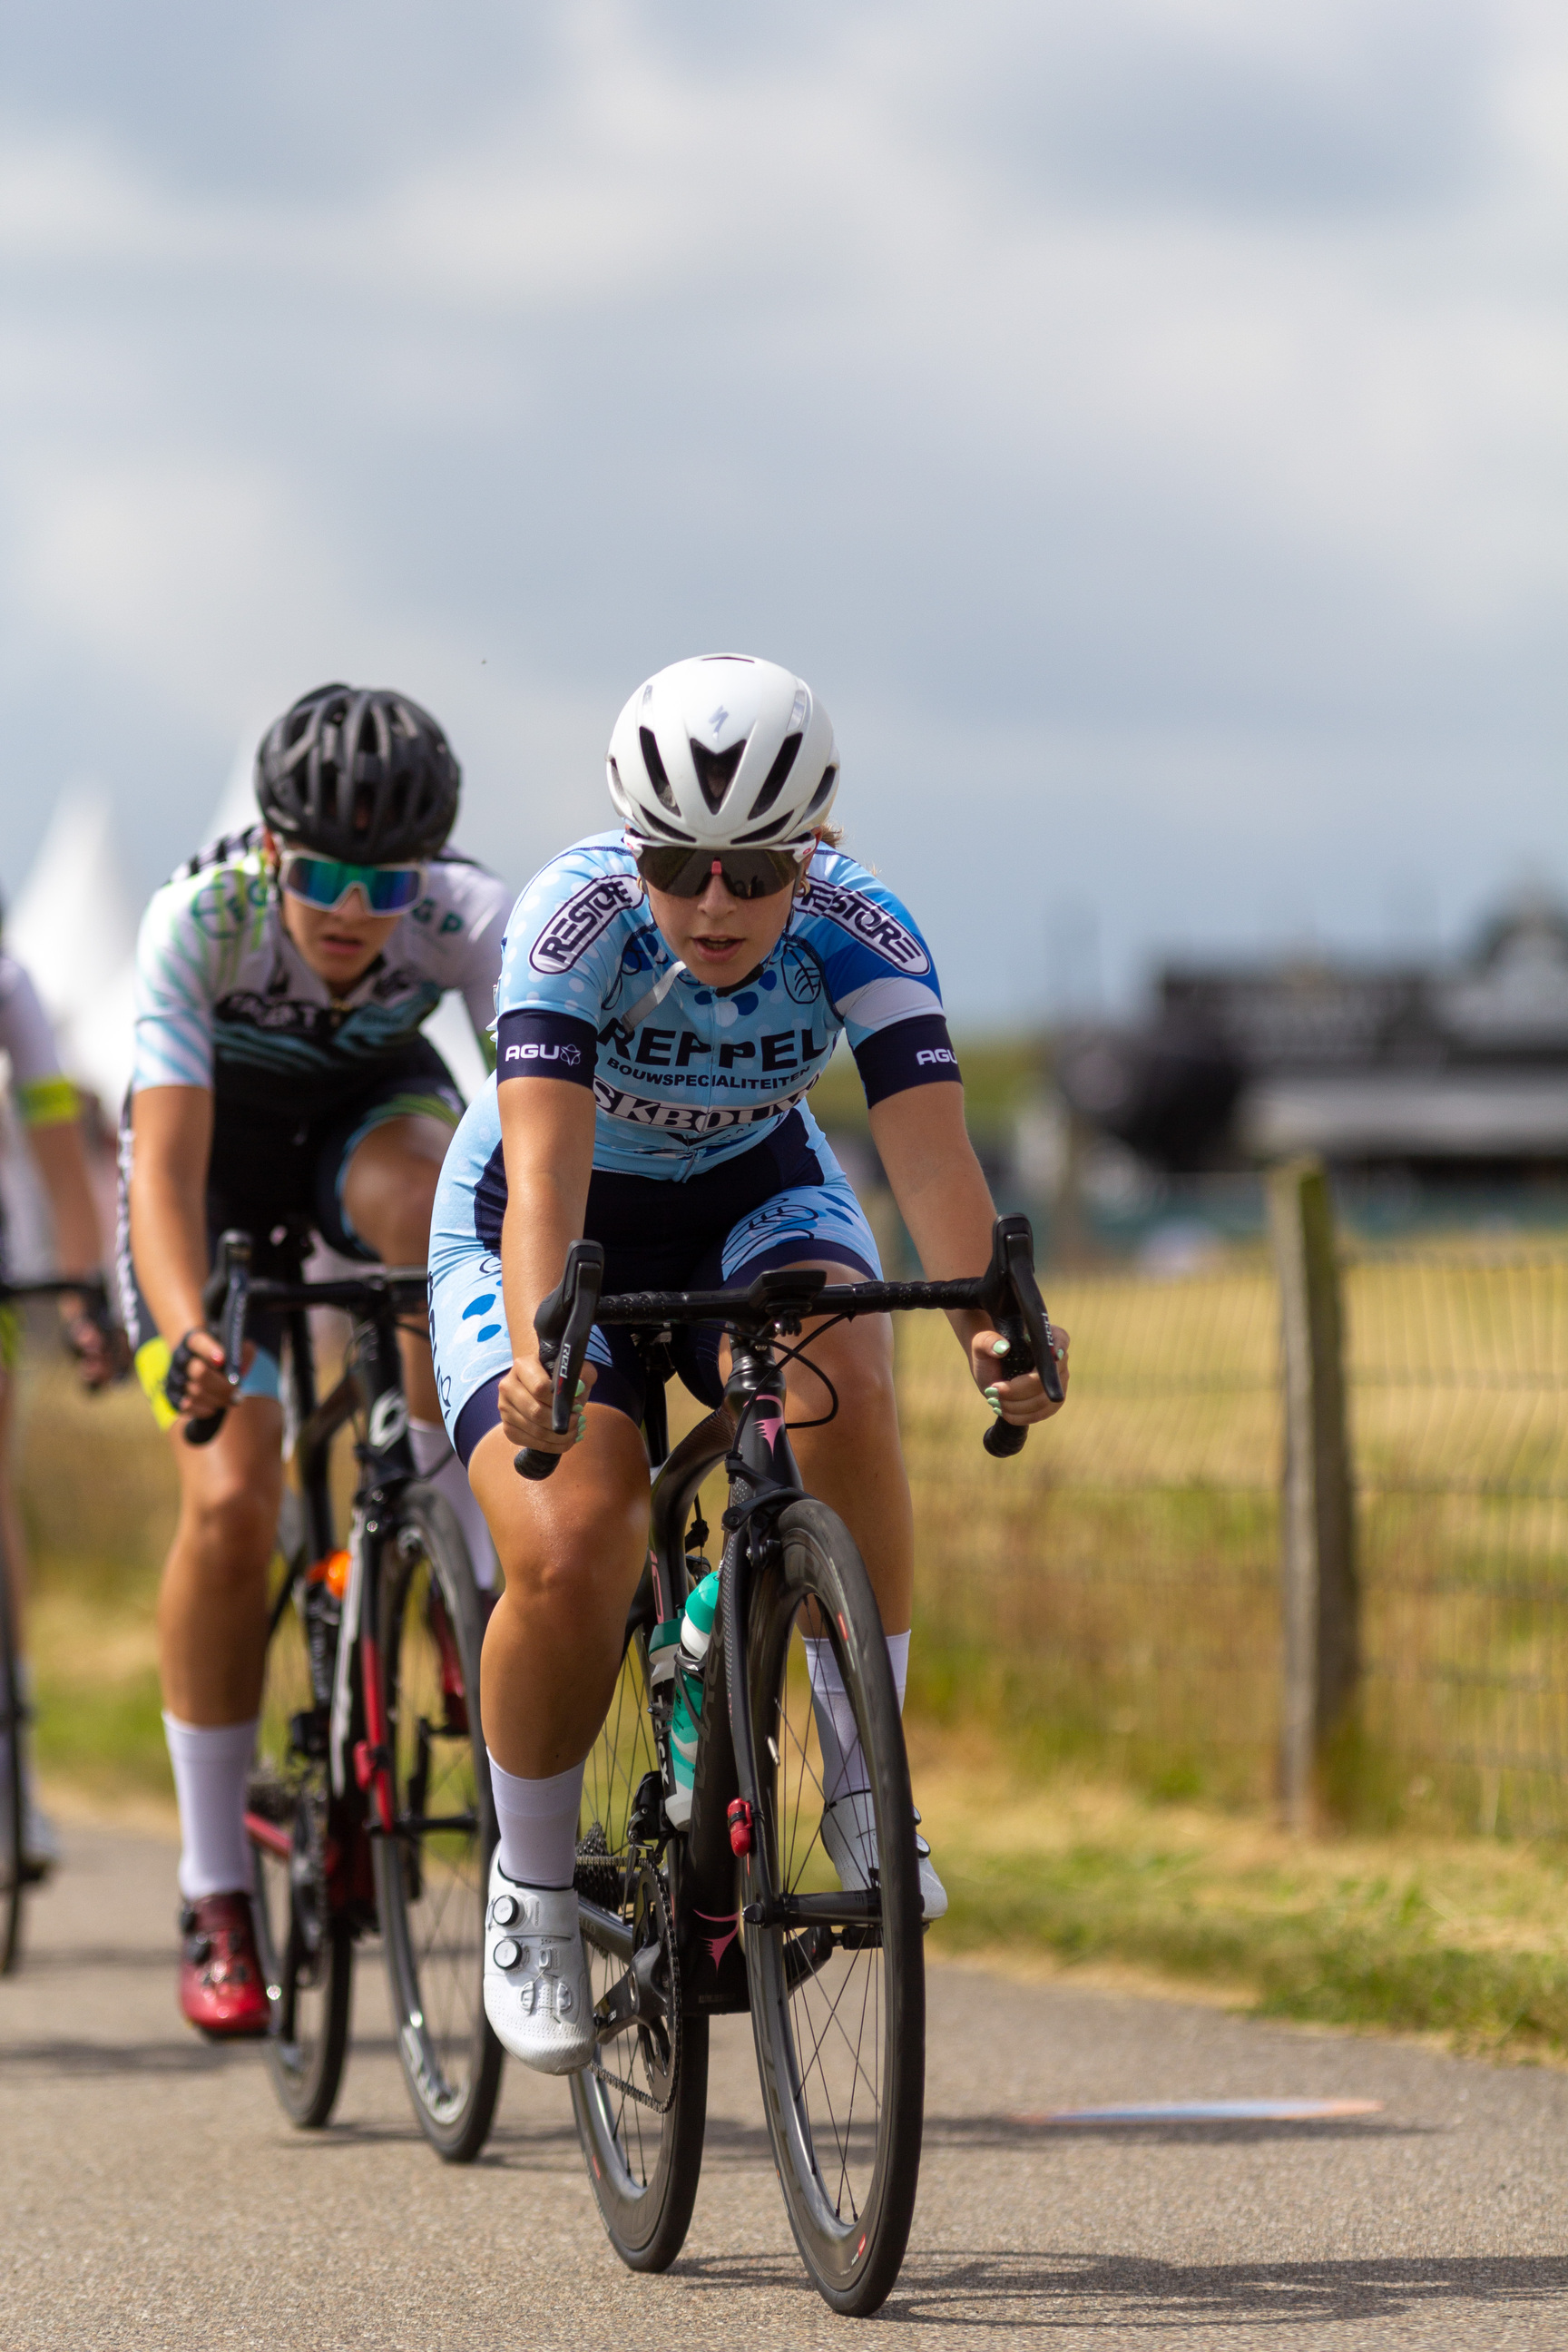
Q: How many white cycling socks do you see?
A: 4